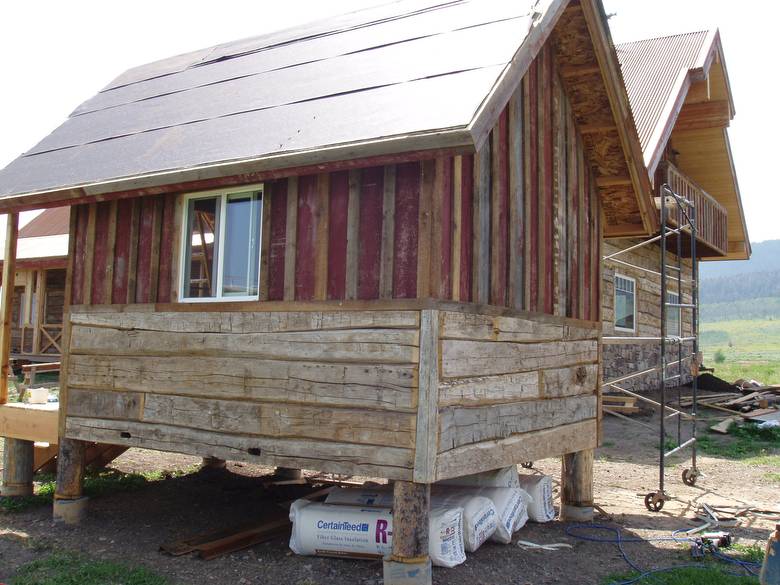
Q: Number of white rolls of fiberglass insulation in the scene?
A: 5